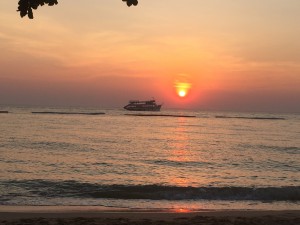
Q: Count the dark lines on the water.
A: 4